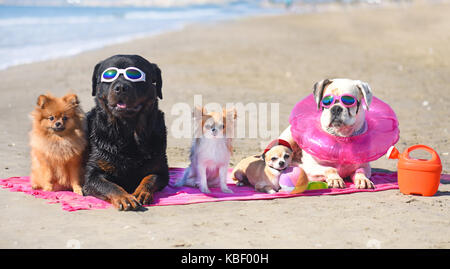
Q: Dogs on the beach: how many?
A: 5